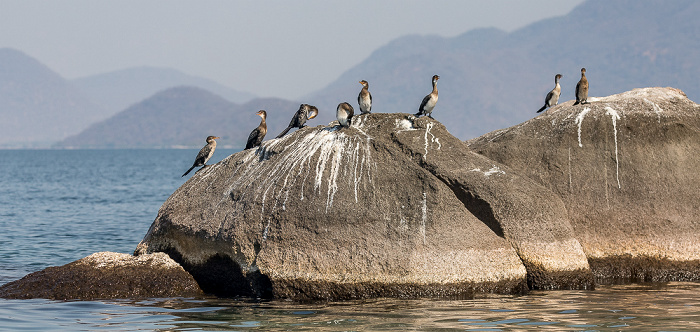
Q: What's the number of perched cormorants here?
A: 8